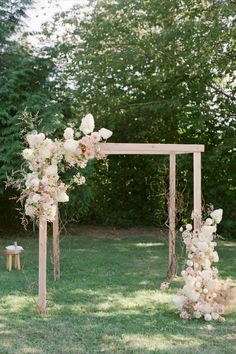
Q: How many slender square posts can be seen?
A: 4